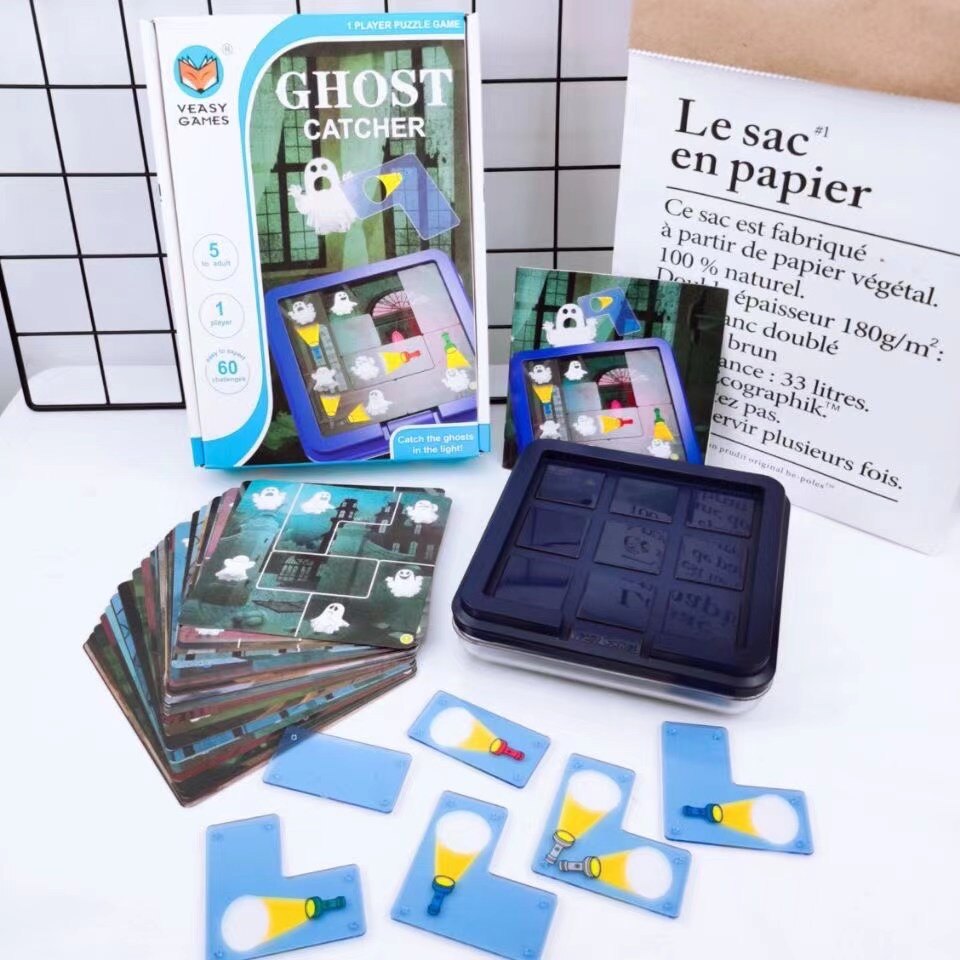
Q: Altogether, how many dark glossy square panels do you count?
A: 9